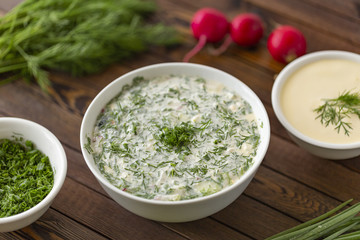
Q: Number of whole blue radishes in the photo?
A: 0